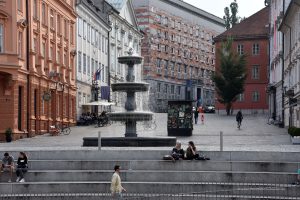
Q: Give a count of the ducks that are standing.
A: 0